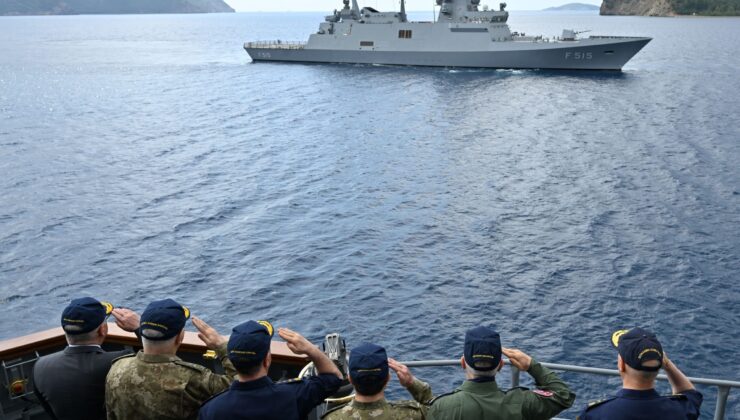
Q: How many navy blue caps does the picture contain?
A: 6